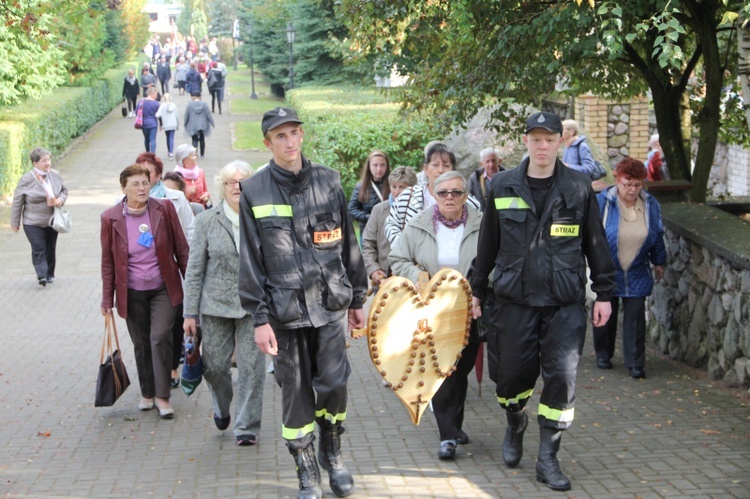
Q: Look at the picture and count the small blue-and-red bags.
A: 1